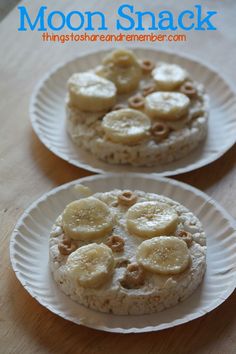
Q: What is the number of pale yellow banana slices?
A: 9